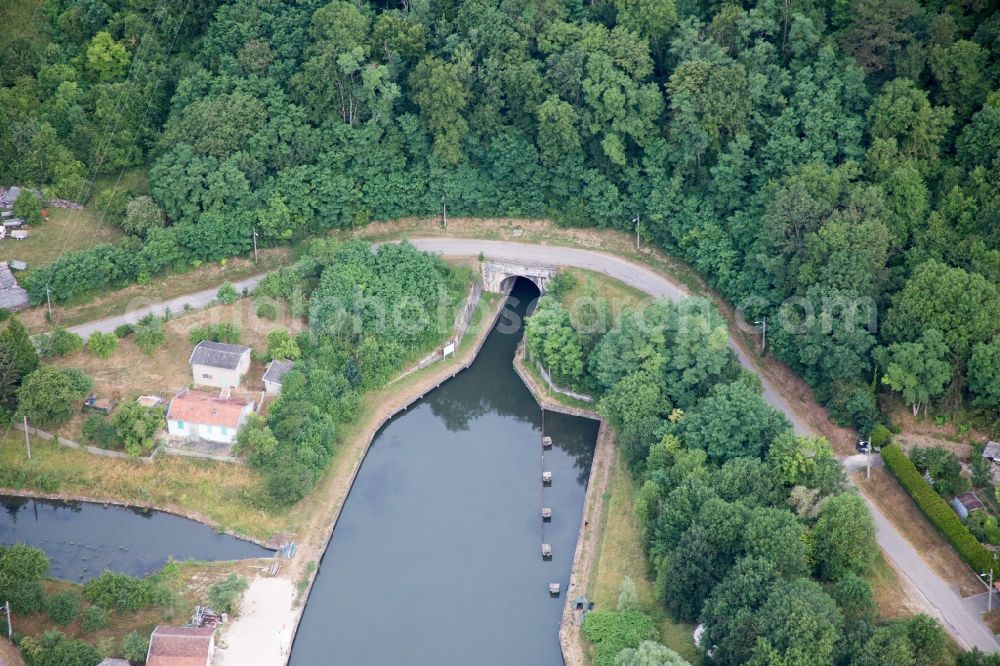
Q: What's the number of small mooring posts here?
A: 5